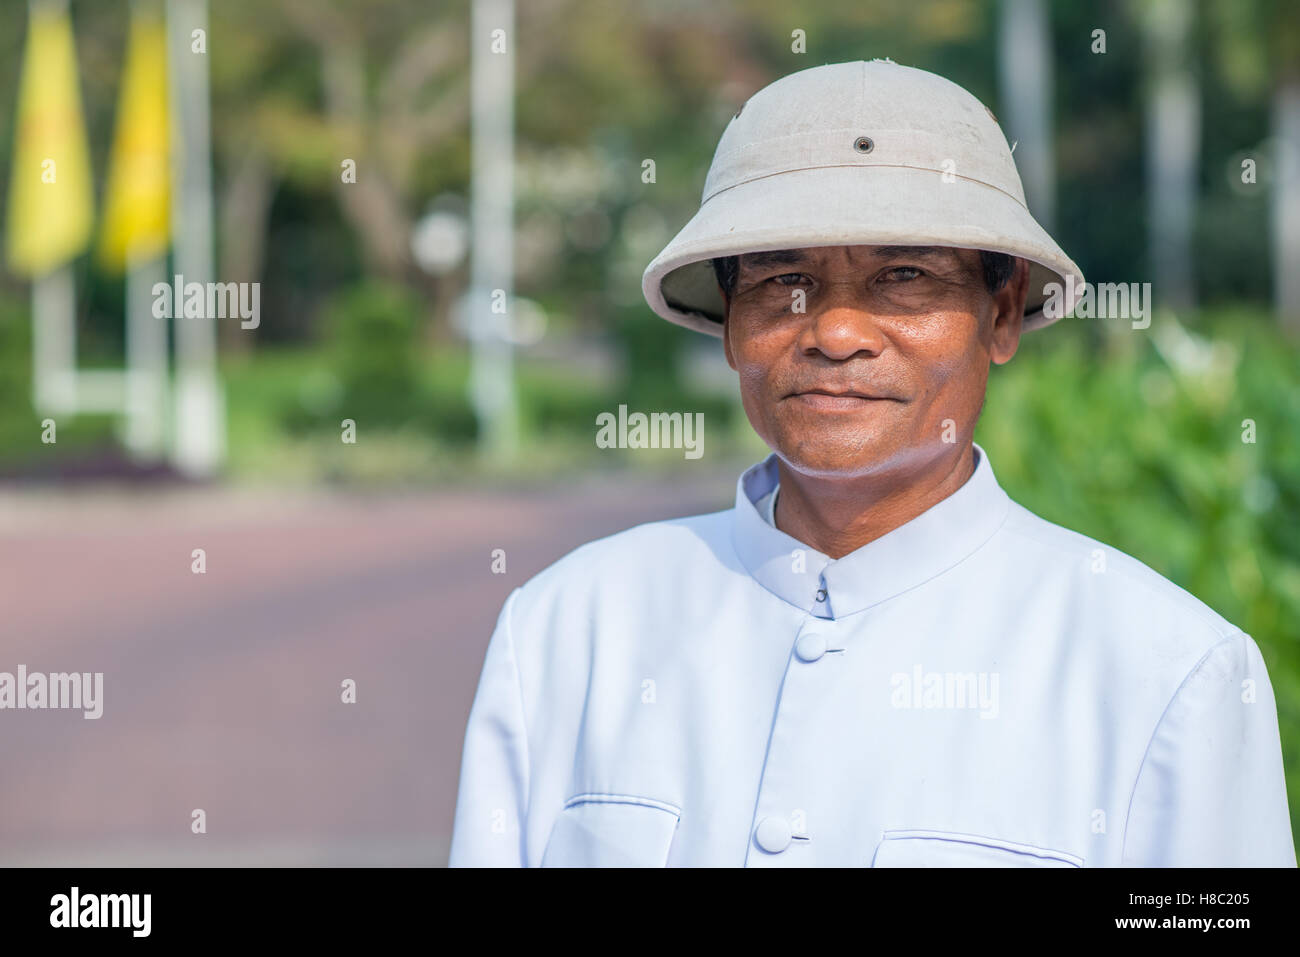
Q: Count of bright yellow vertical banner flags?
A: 2